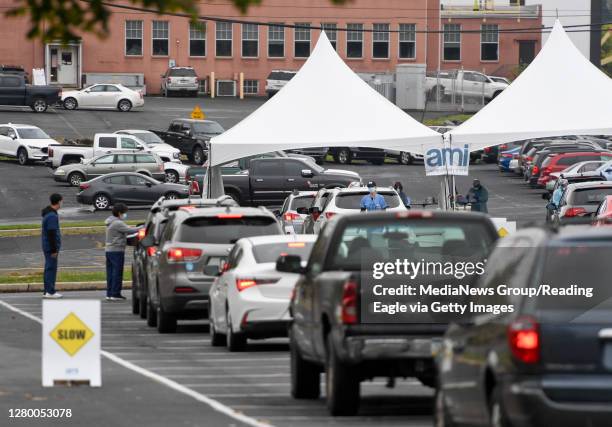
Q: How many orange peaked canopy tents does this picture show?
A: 0